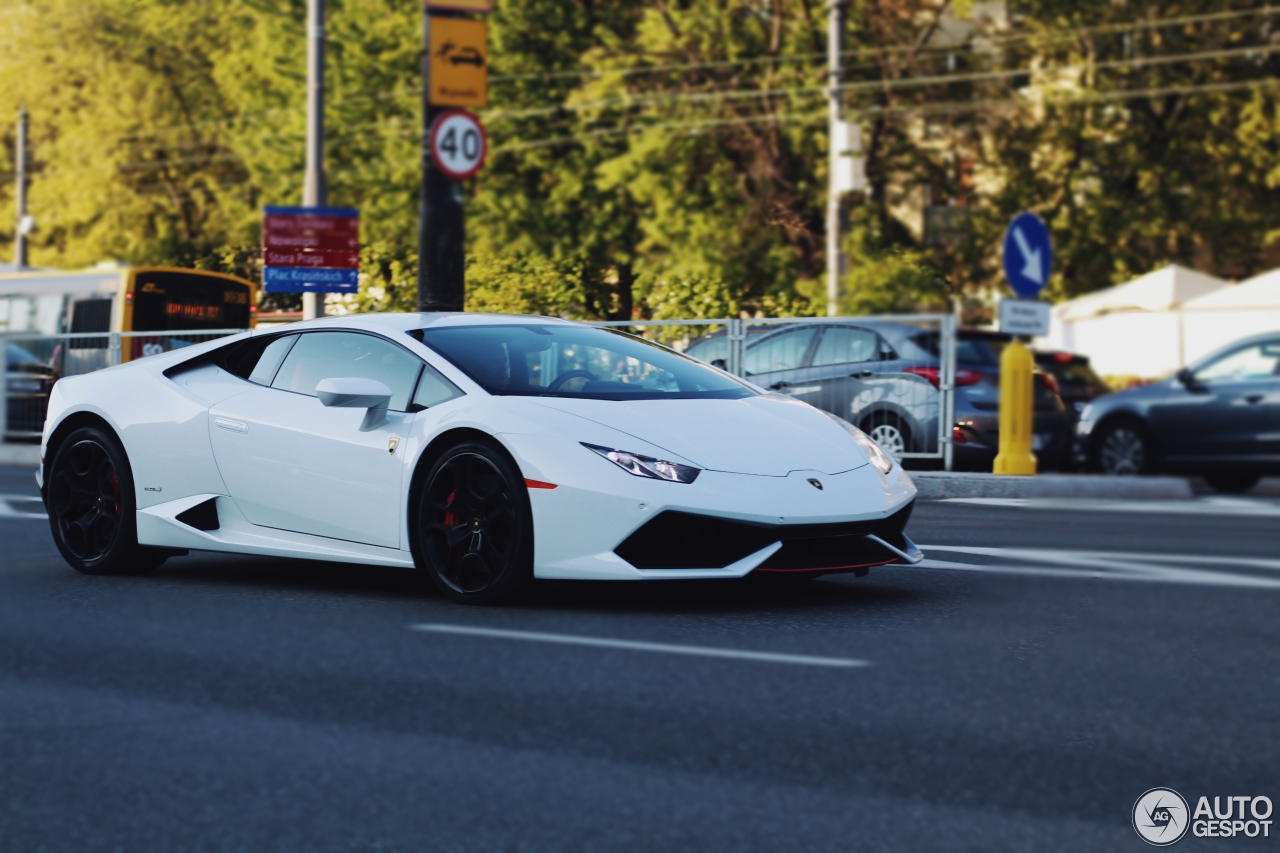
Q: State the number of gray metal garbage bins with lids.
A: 0